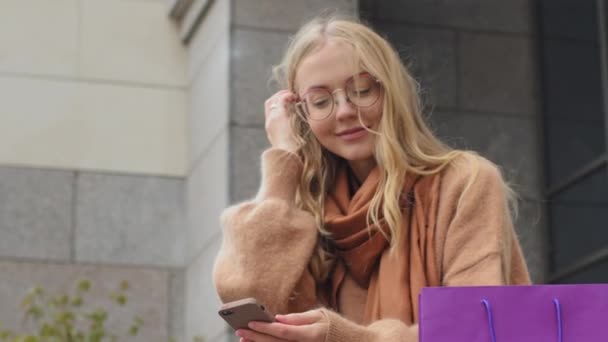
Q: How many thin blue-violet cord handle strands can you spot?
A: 2